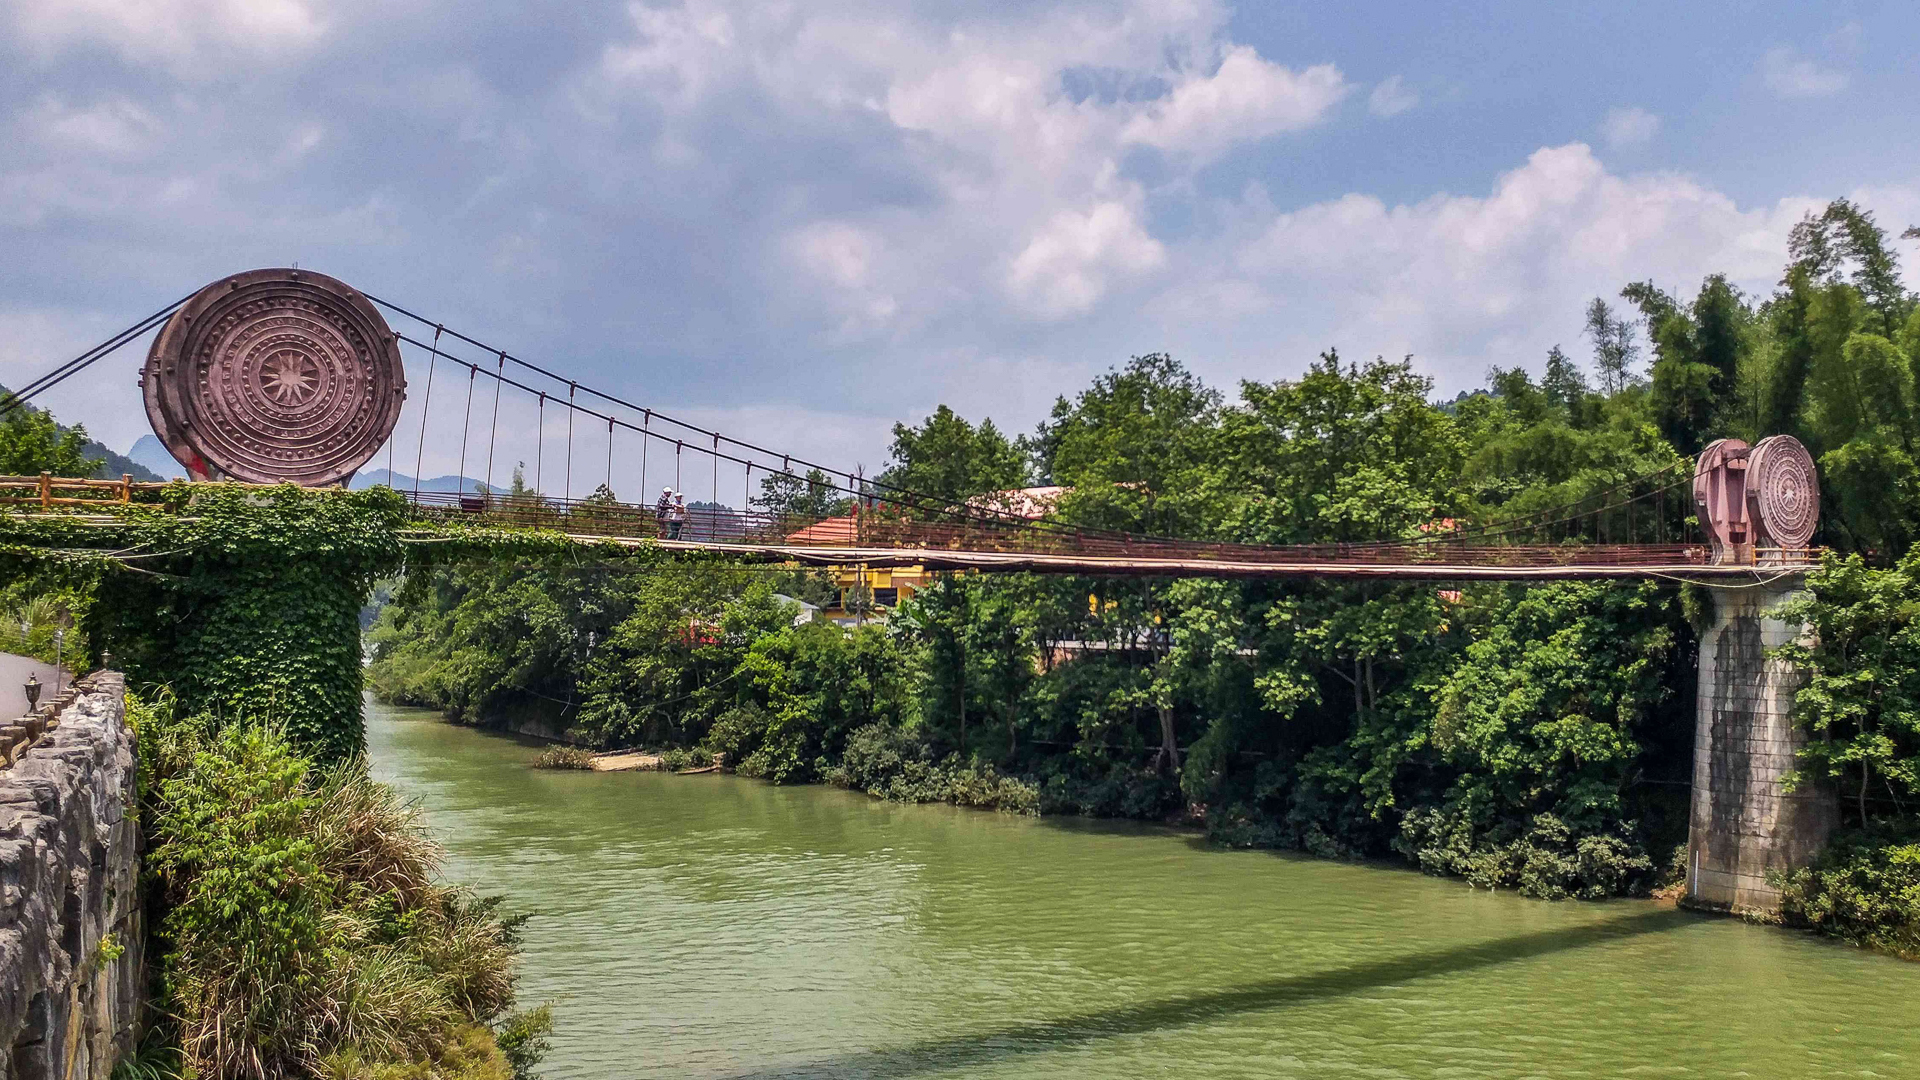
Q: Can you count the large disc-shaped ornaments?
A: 3